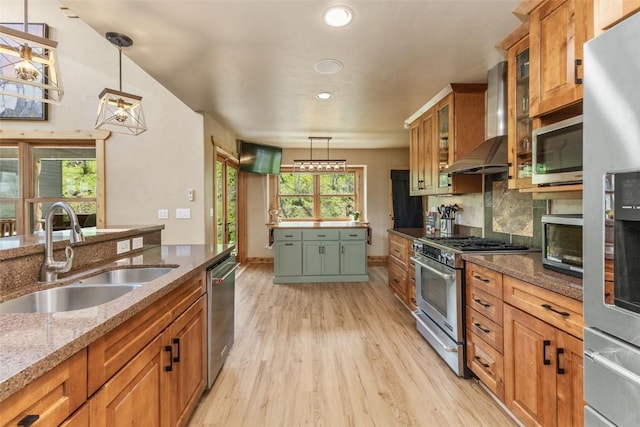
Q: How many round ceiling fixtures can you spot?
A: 3